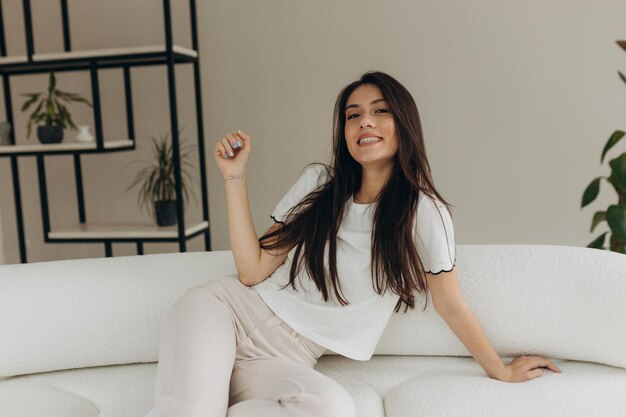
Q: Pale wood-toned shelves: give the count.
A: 3